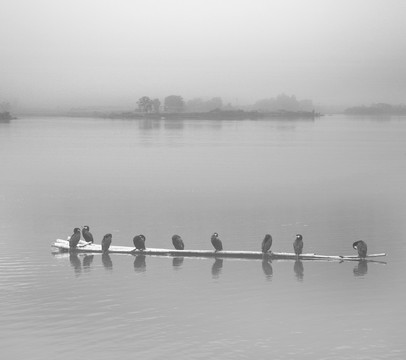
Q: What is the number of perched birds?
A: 9